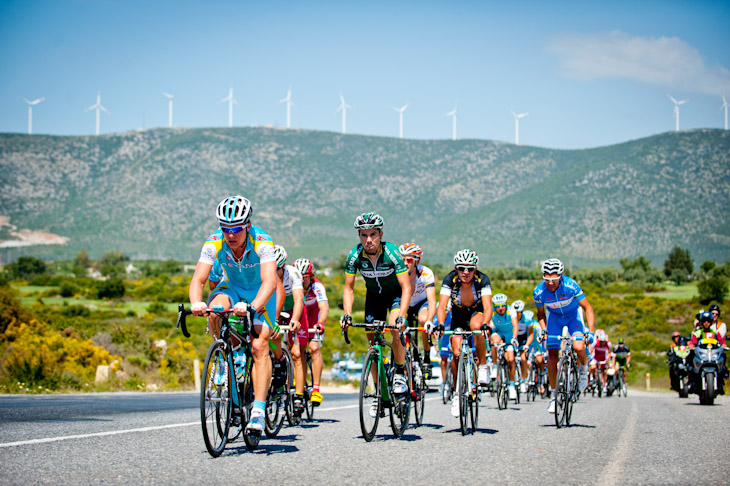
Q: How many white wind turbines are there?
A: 11